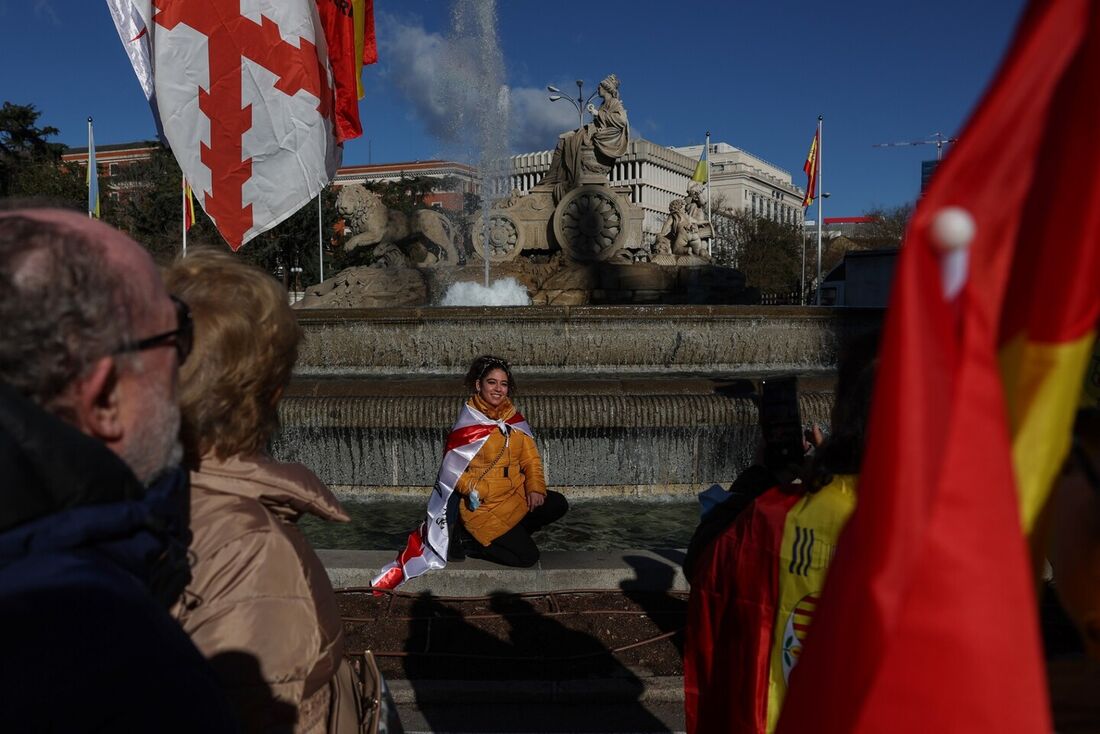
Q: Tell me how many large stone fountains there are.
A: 1